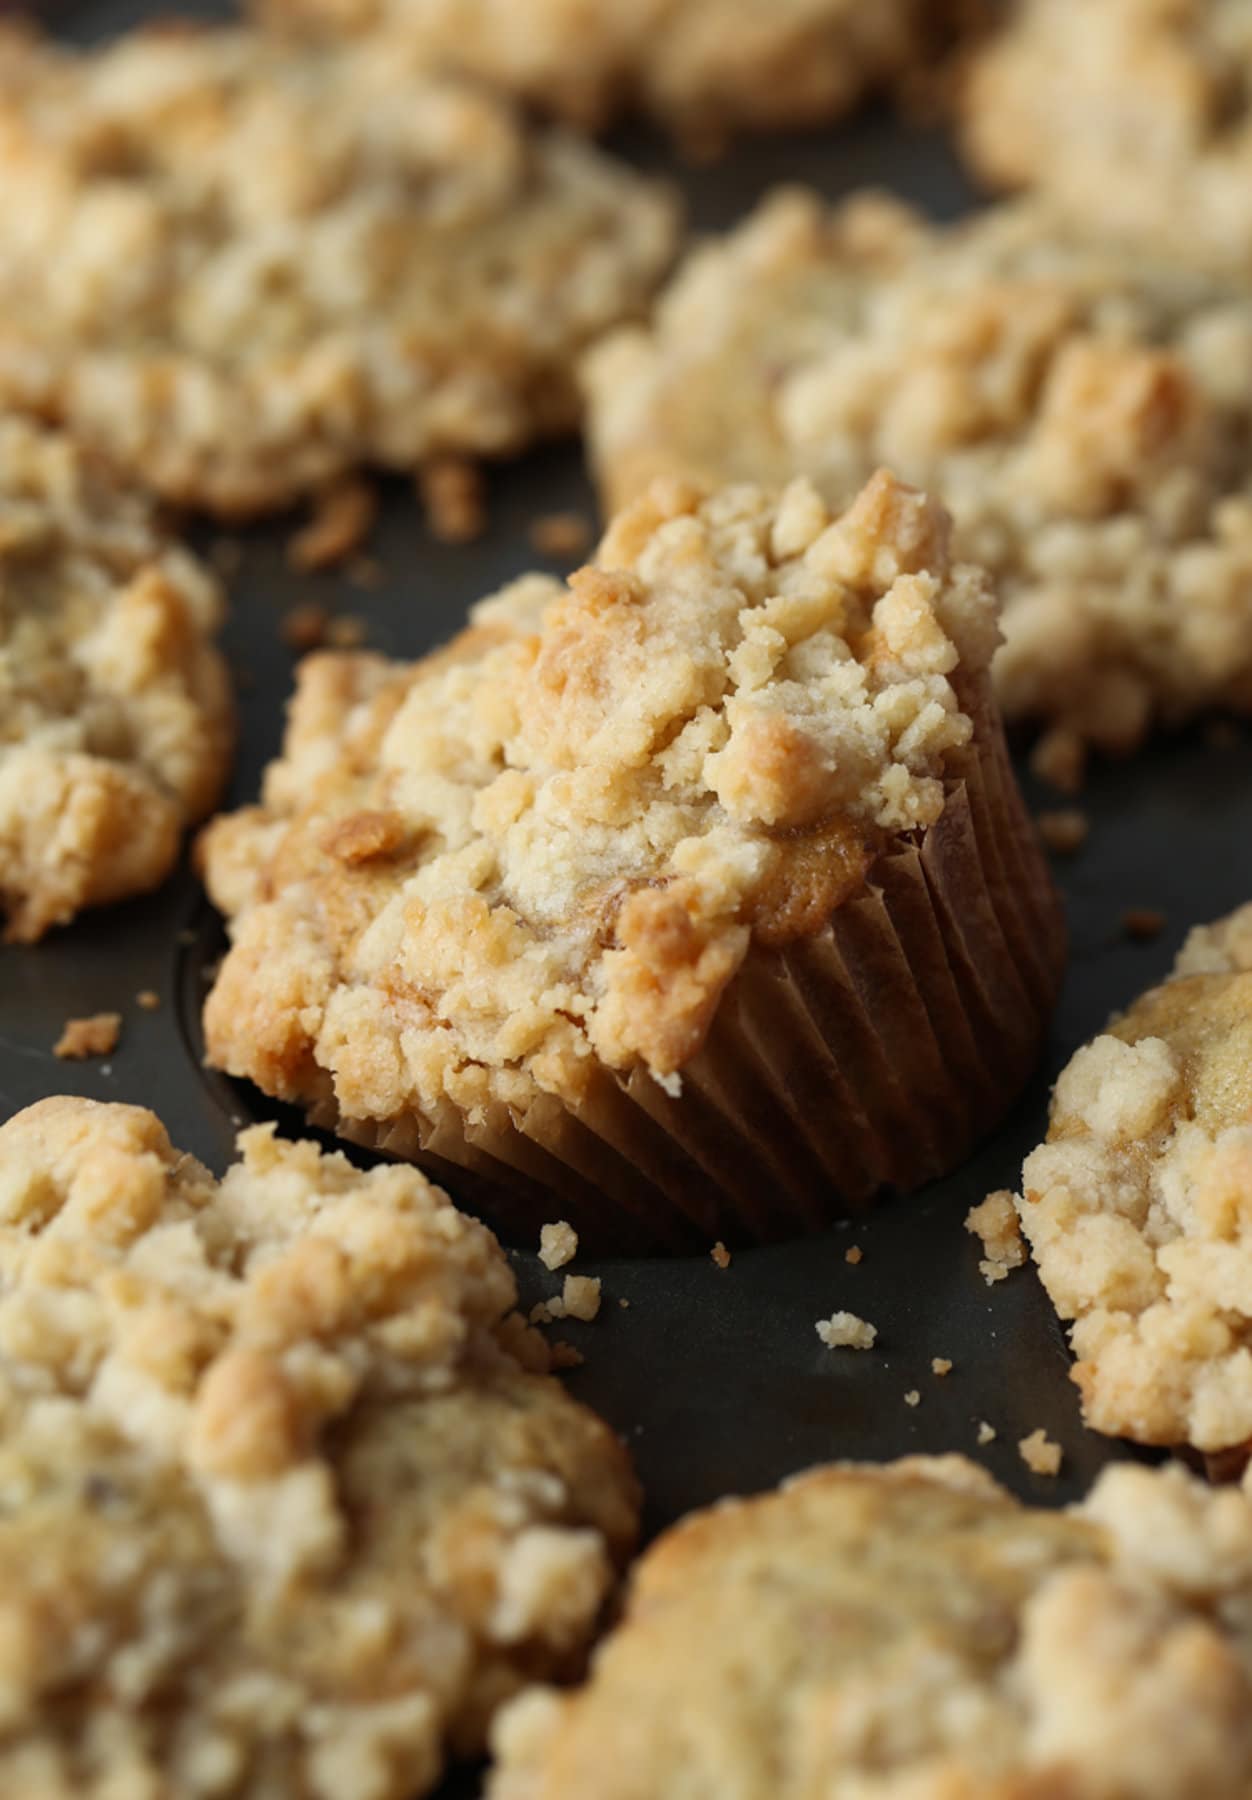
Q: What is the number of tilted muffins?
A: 1